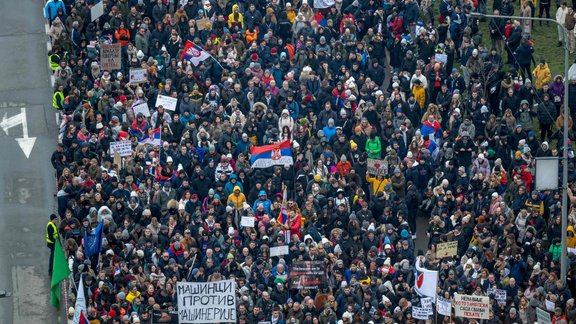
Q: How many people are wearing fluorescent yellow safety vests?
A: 3